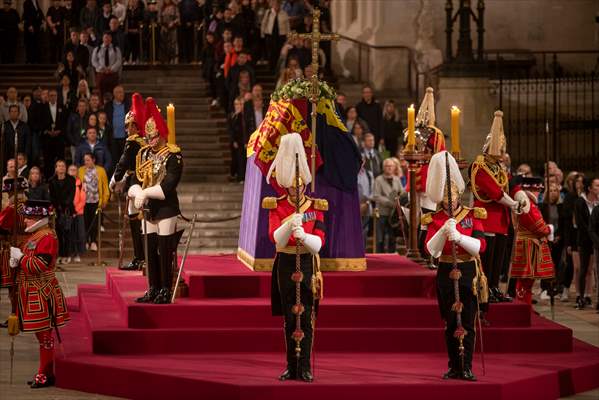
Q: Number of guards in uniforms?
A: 9